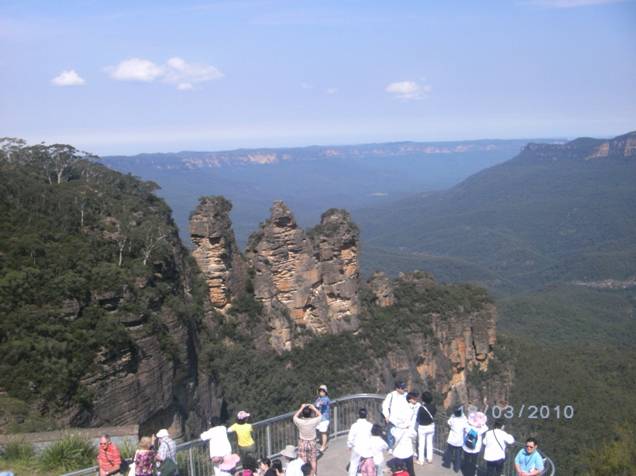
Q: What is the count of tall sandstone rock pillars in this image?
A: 3